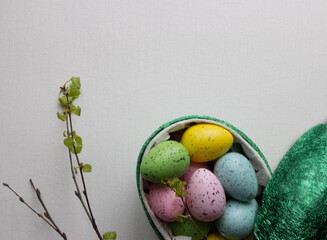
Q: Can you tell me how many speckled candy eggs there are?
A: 9